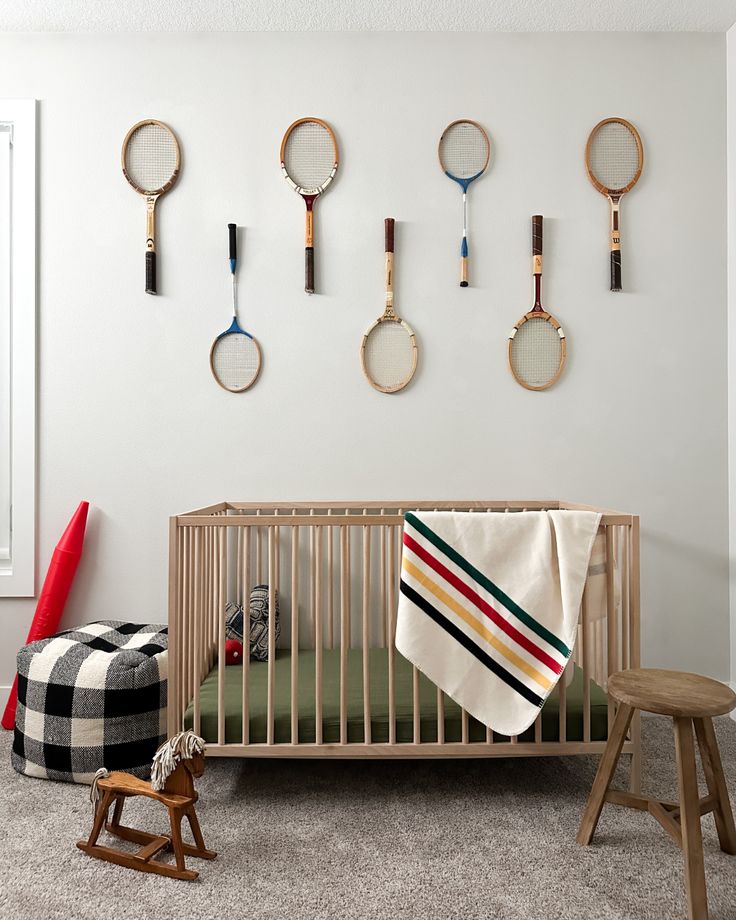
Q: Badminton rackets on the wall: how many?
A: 2